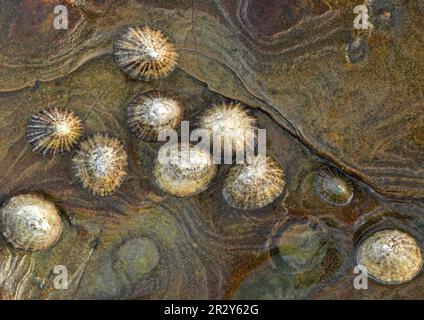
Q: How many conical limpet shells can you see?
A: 10